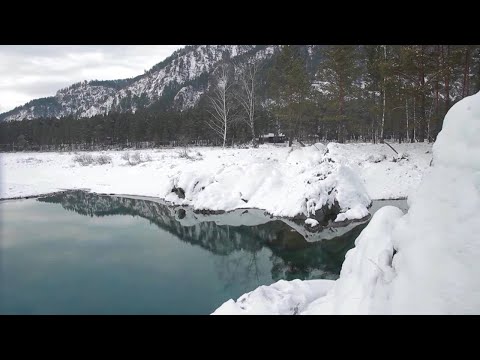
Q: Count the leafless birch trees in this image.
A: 2